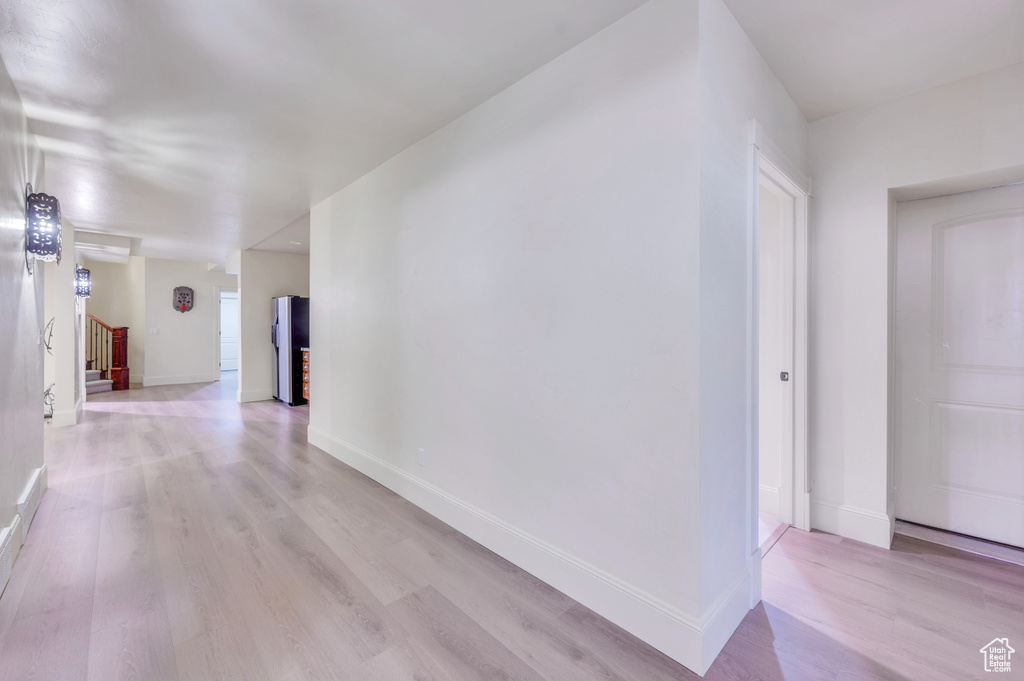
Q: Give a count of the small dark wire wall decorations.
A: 2